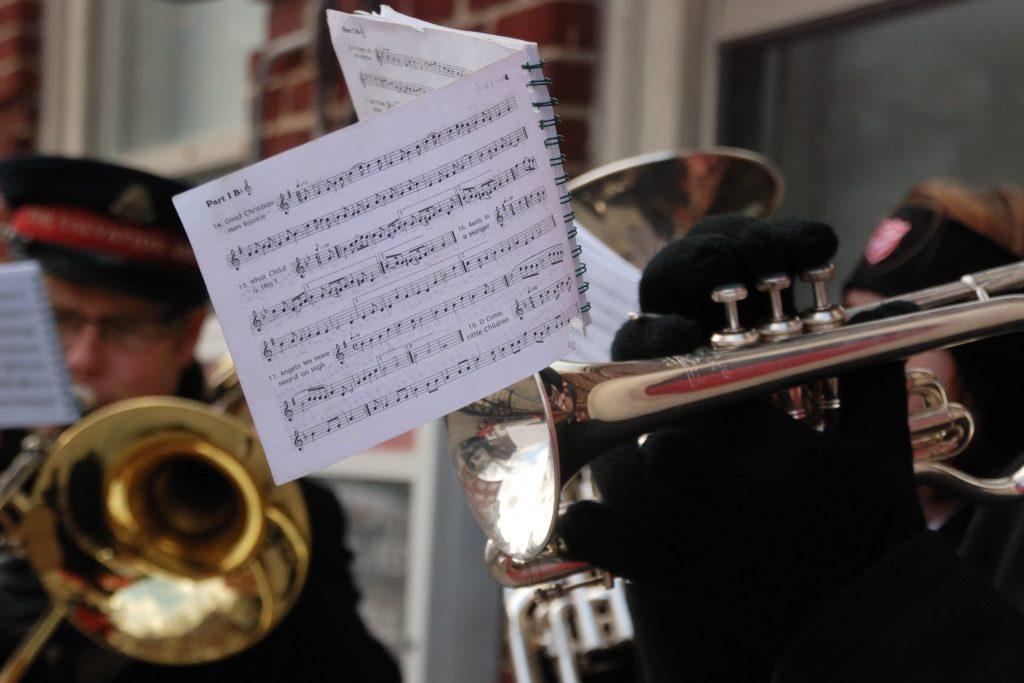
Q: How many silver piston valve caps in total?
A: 3